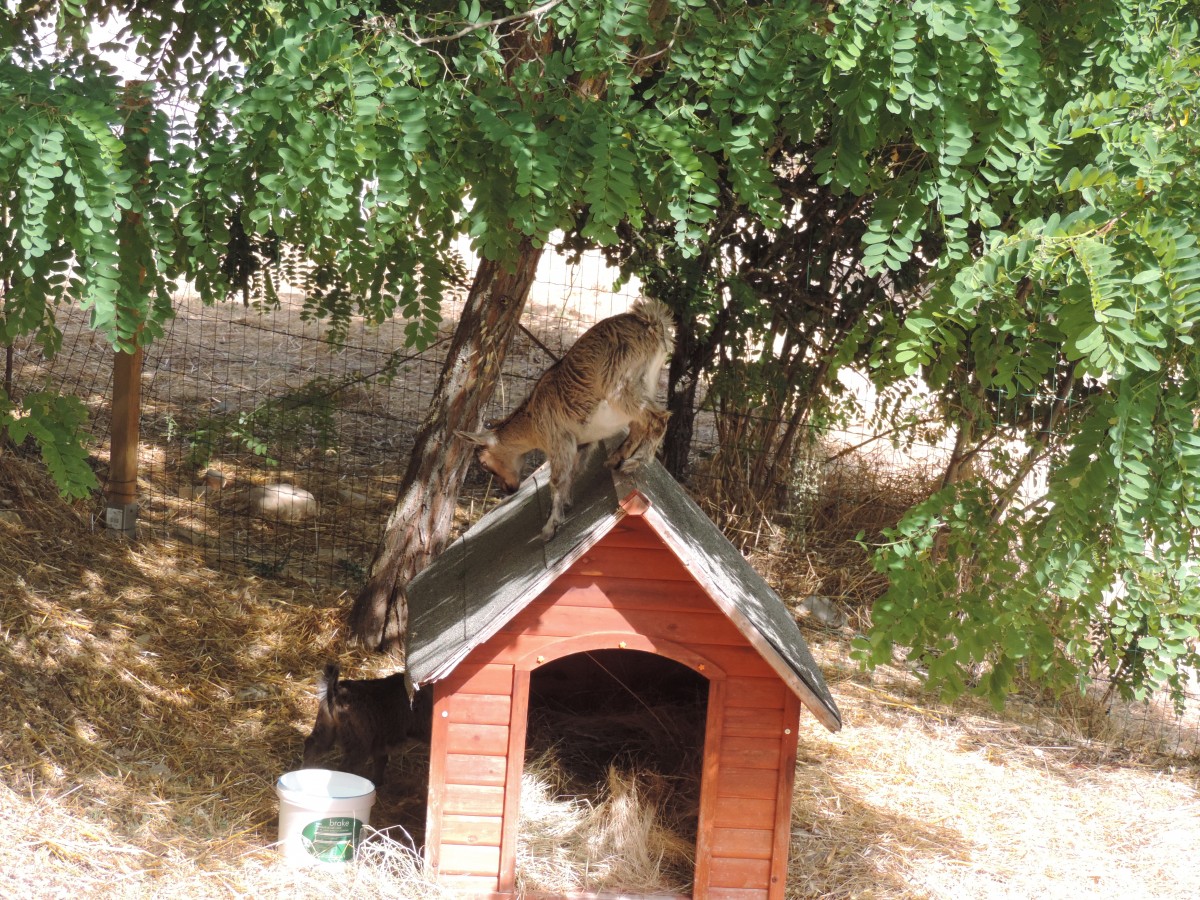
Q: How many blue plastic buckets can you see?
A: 0